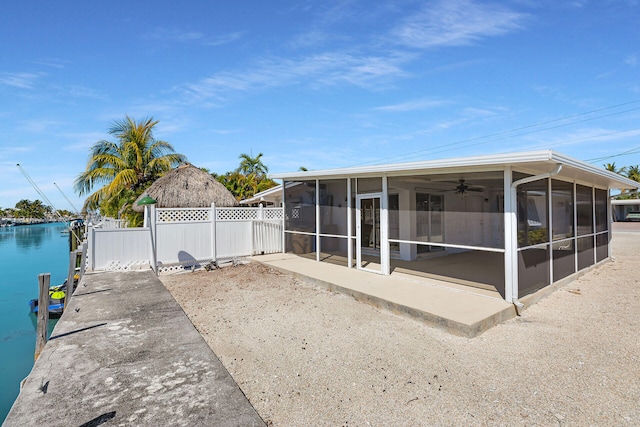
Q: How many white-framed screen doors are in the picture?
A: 1